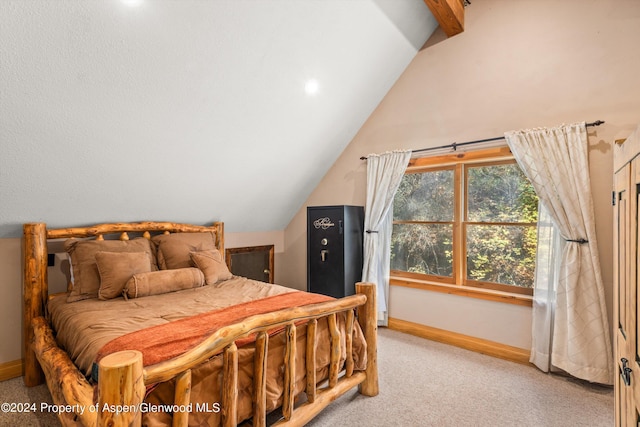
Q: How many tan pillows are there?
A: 5